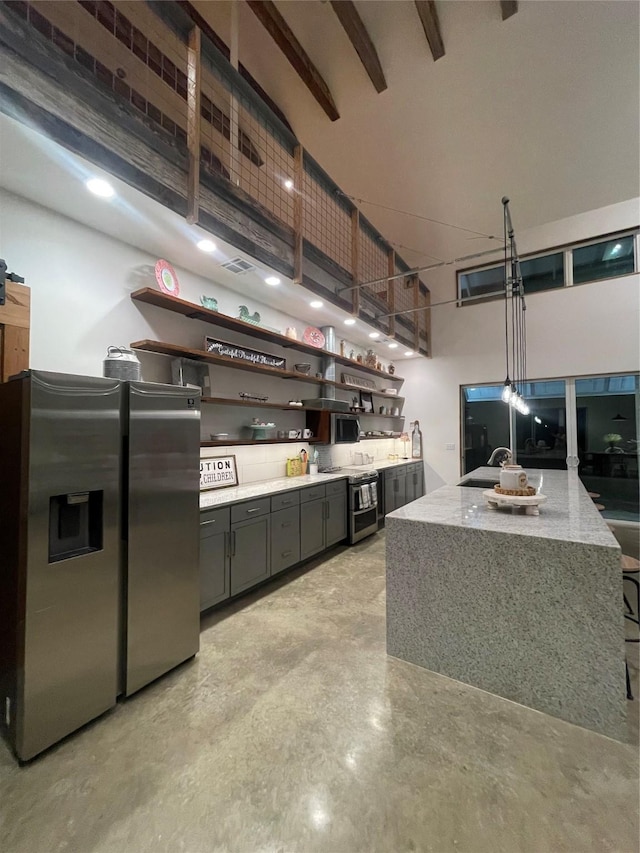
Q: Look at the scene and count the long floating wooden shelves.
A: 4